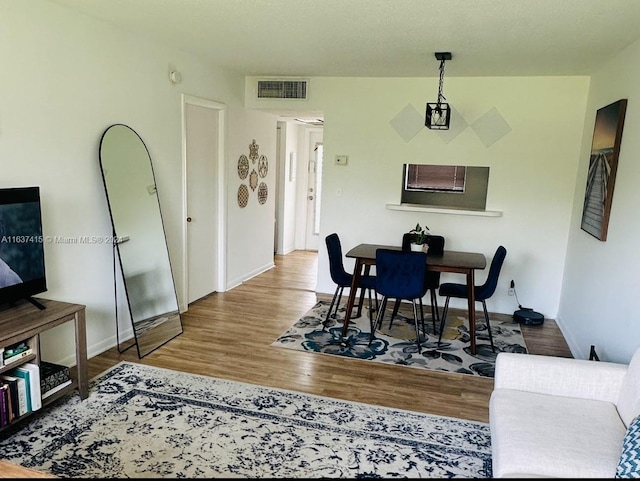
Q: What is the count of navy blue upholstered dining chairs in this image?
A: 4